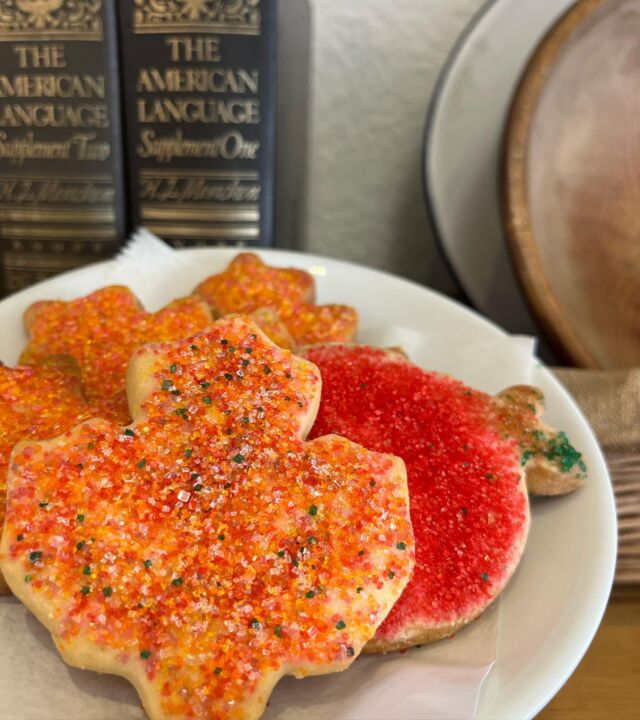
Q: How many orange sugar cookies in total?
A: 4